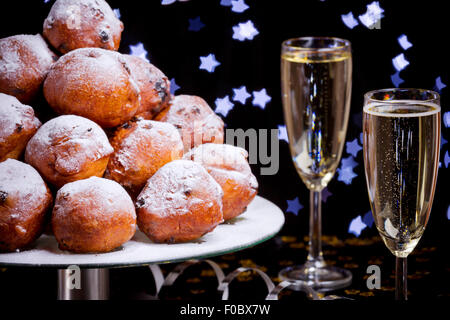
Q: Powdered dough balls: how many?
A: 12